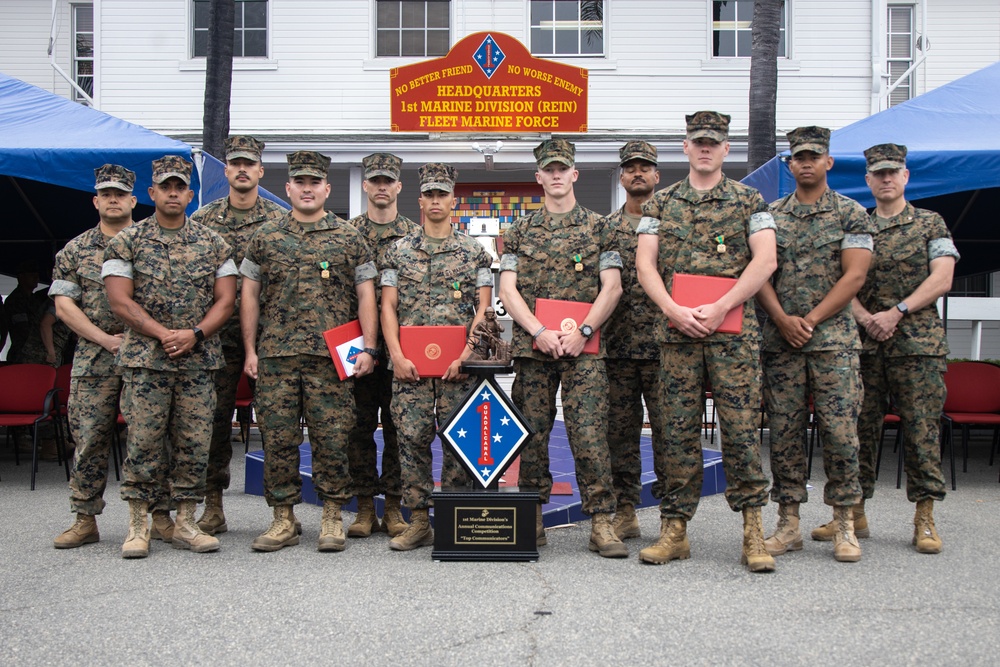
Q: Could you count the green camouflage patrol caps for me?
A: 11